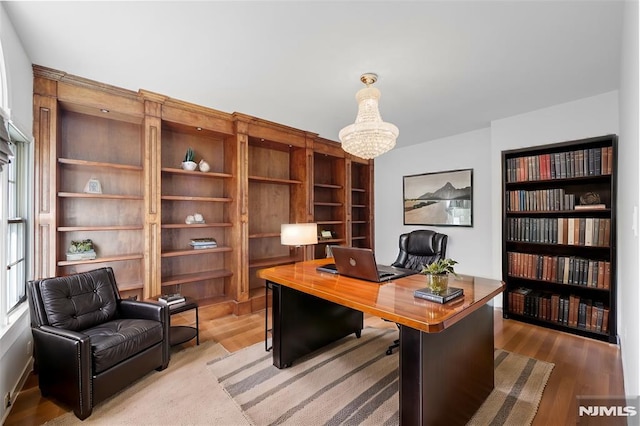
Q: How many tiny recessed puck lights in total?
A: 5